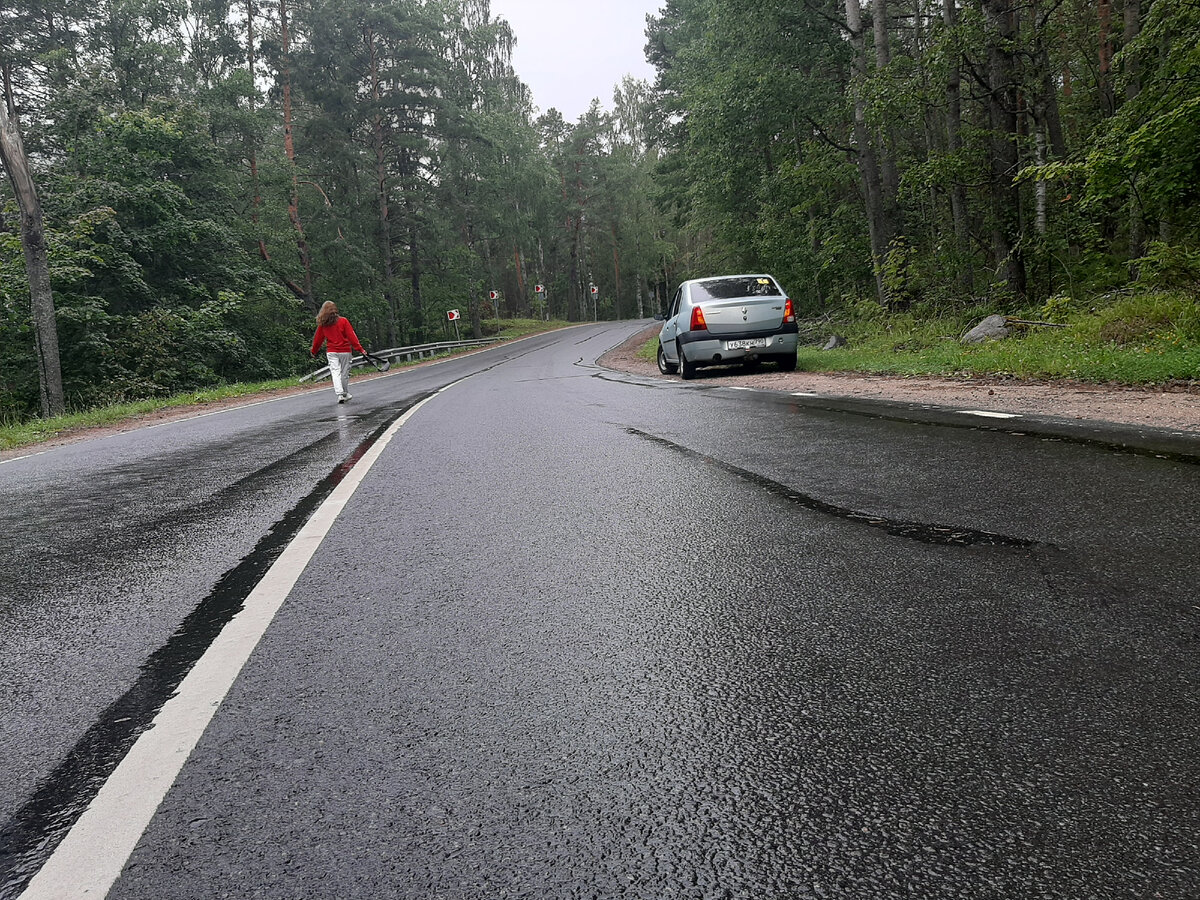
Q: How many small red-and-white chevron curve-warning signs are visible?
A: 4